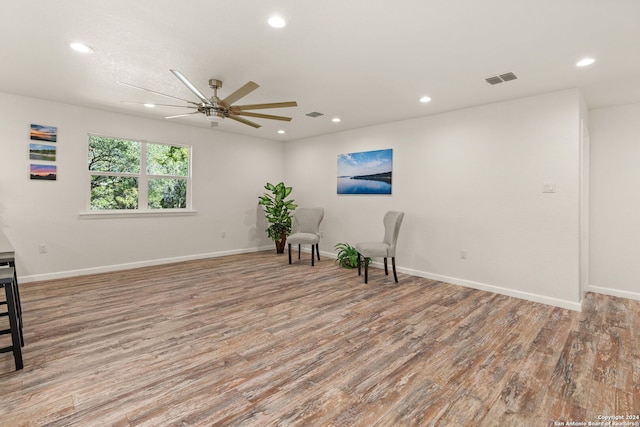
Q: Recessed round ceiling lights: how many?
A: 7